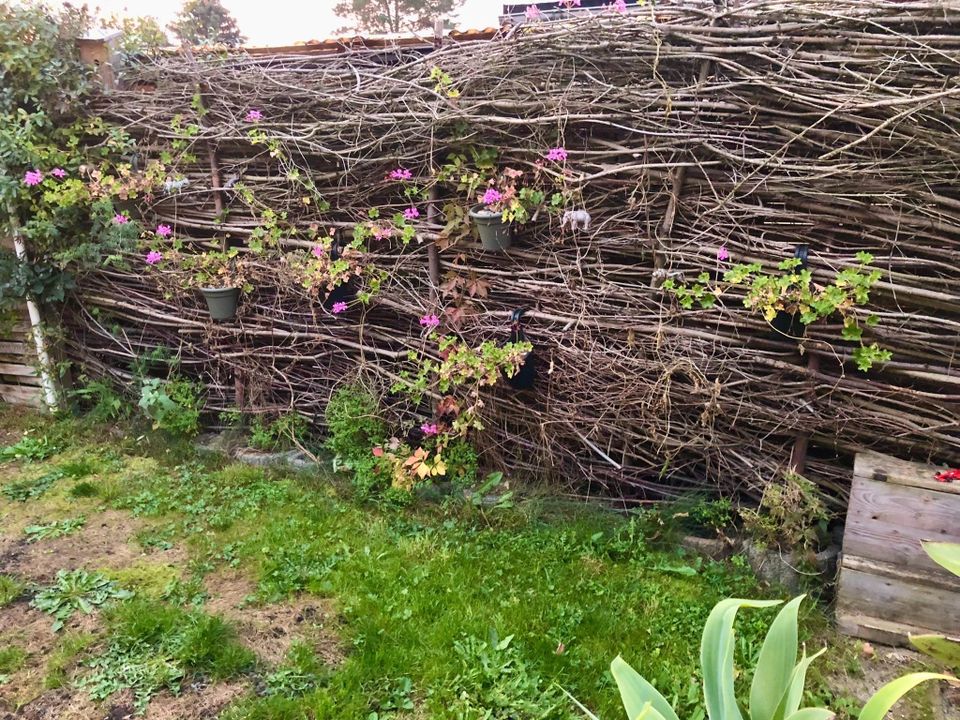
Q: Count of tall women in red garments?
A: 0